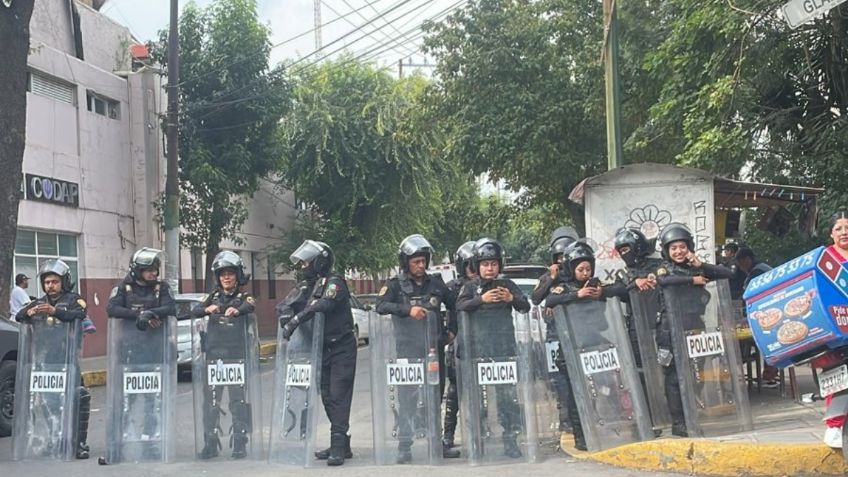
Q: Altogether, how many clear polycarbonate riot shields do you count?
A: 10